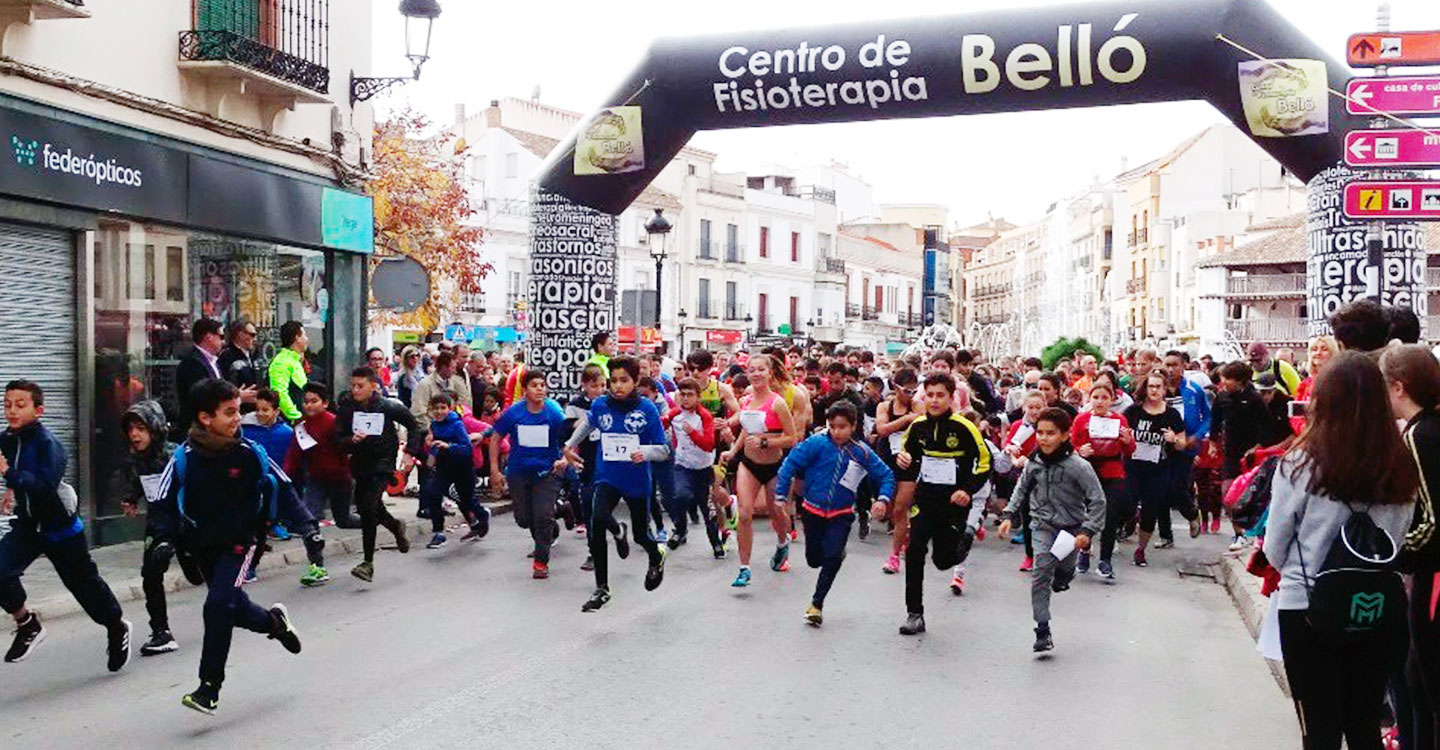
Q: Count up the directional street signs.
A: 4